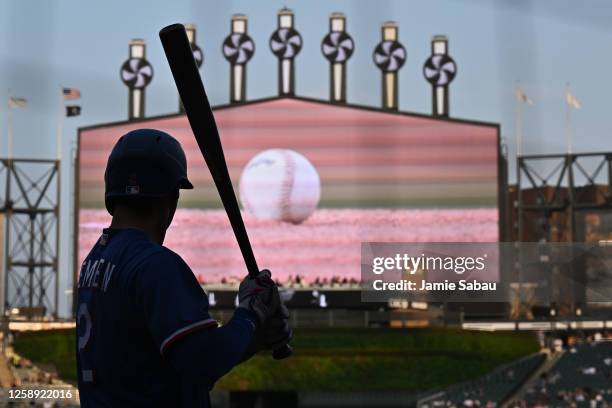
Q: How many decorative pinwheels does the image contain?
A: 7